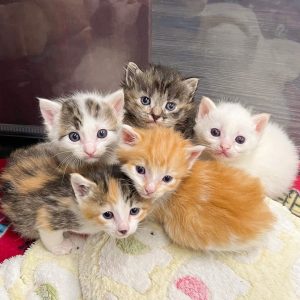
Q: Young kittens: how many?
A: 5